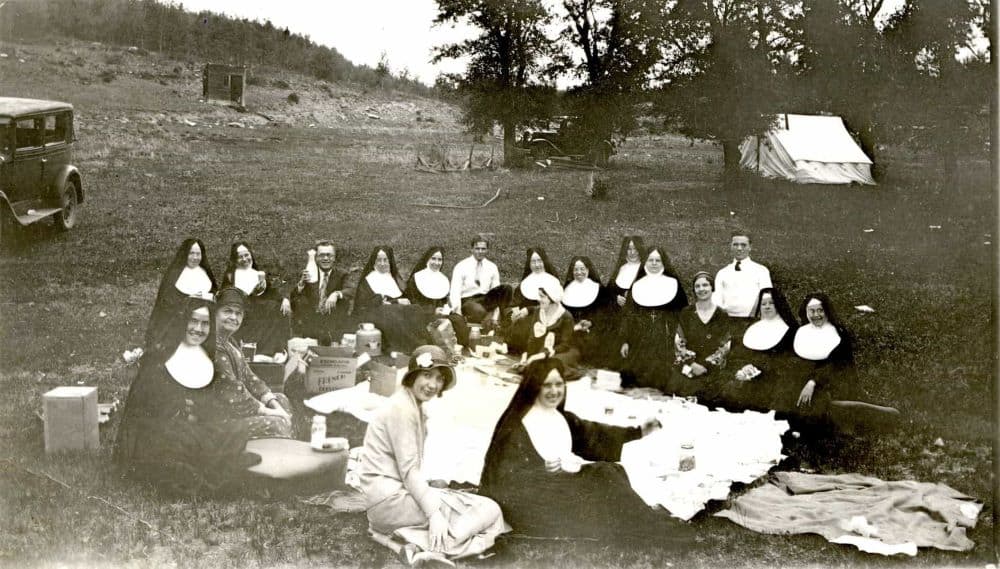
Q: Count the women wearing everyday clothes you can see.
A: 4